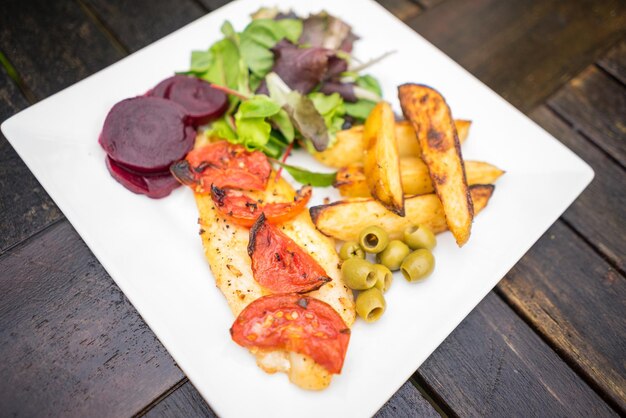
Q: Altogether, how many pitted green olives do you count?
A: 8